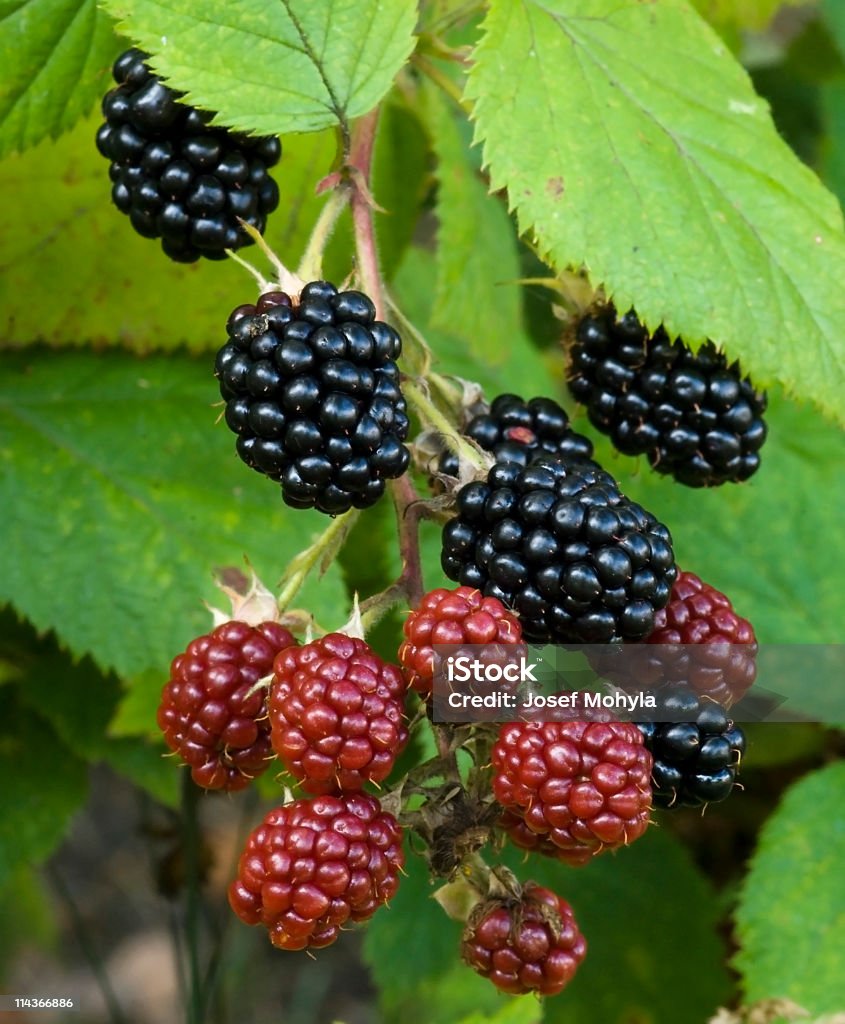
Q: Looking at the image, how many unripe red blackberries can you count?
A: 7